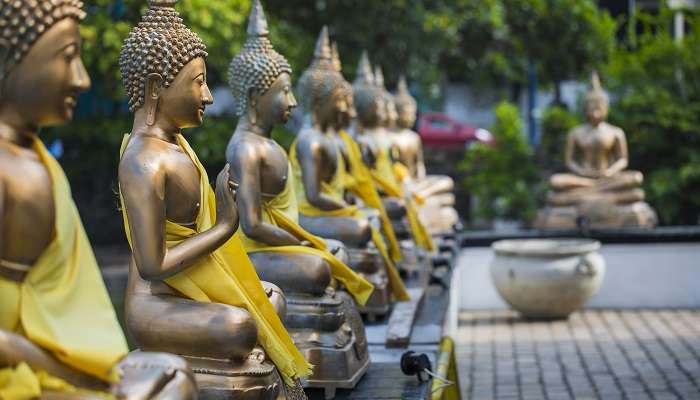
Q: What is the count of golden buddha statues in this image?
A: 9